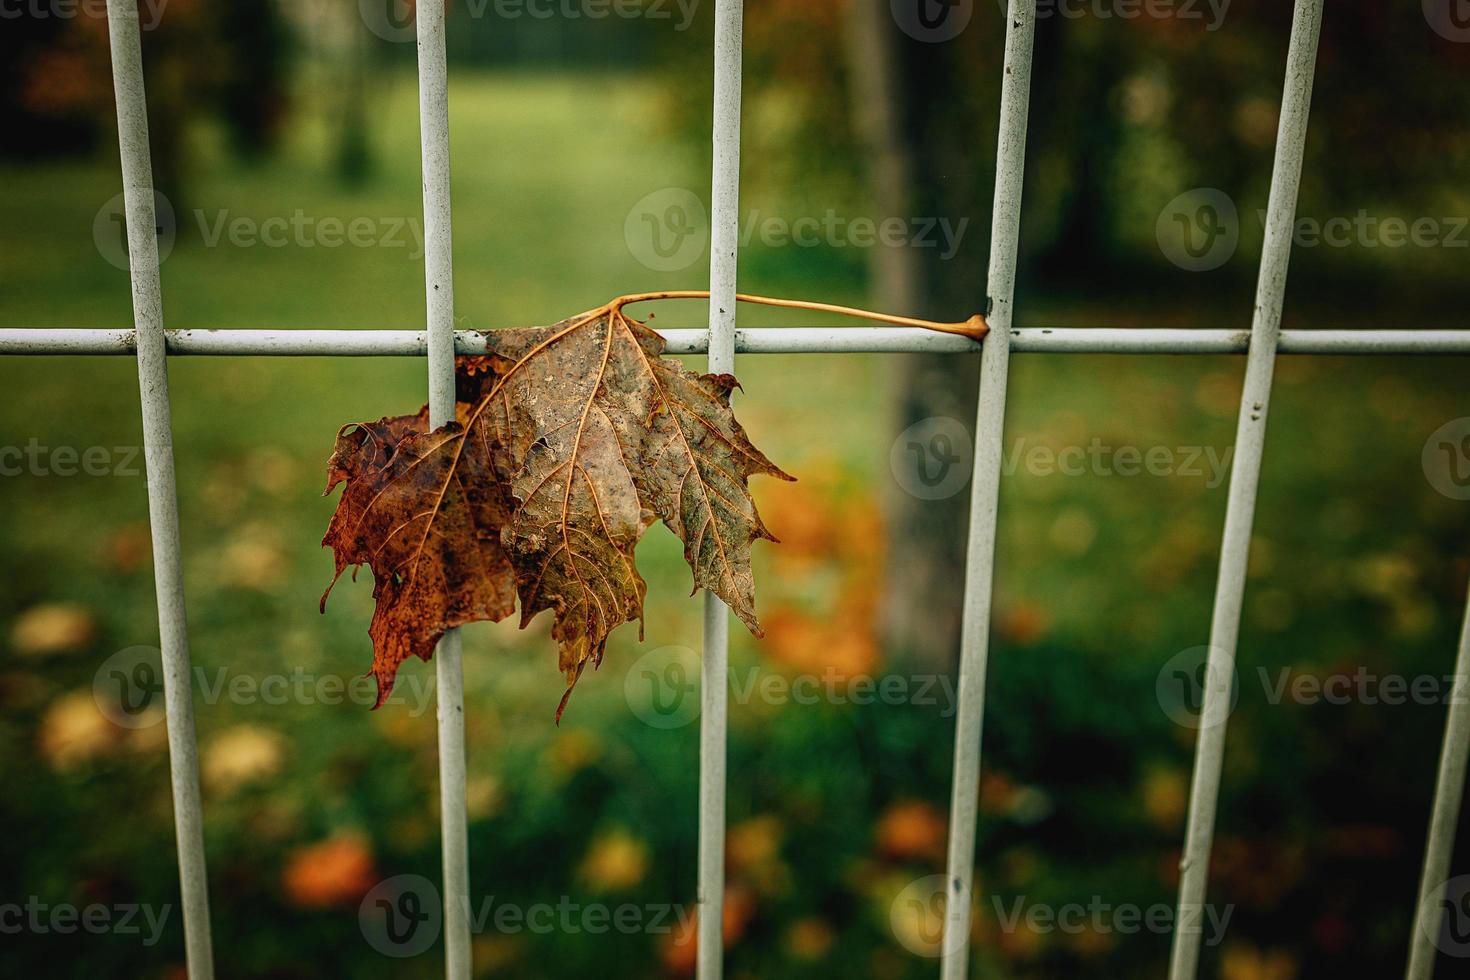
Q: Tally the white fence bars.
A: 7